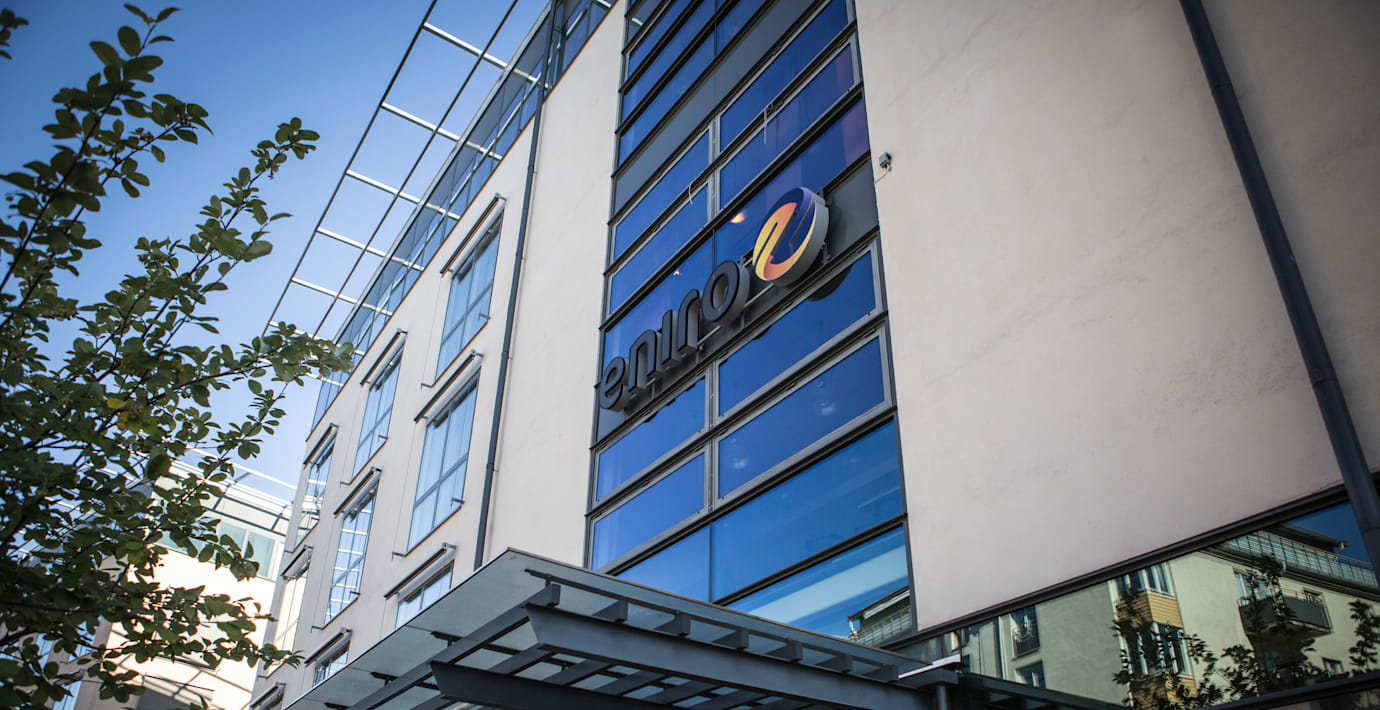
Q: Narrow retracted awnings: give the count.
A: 9